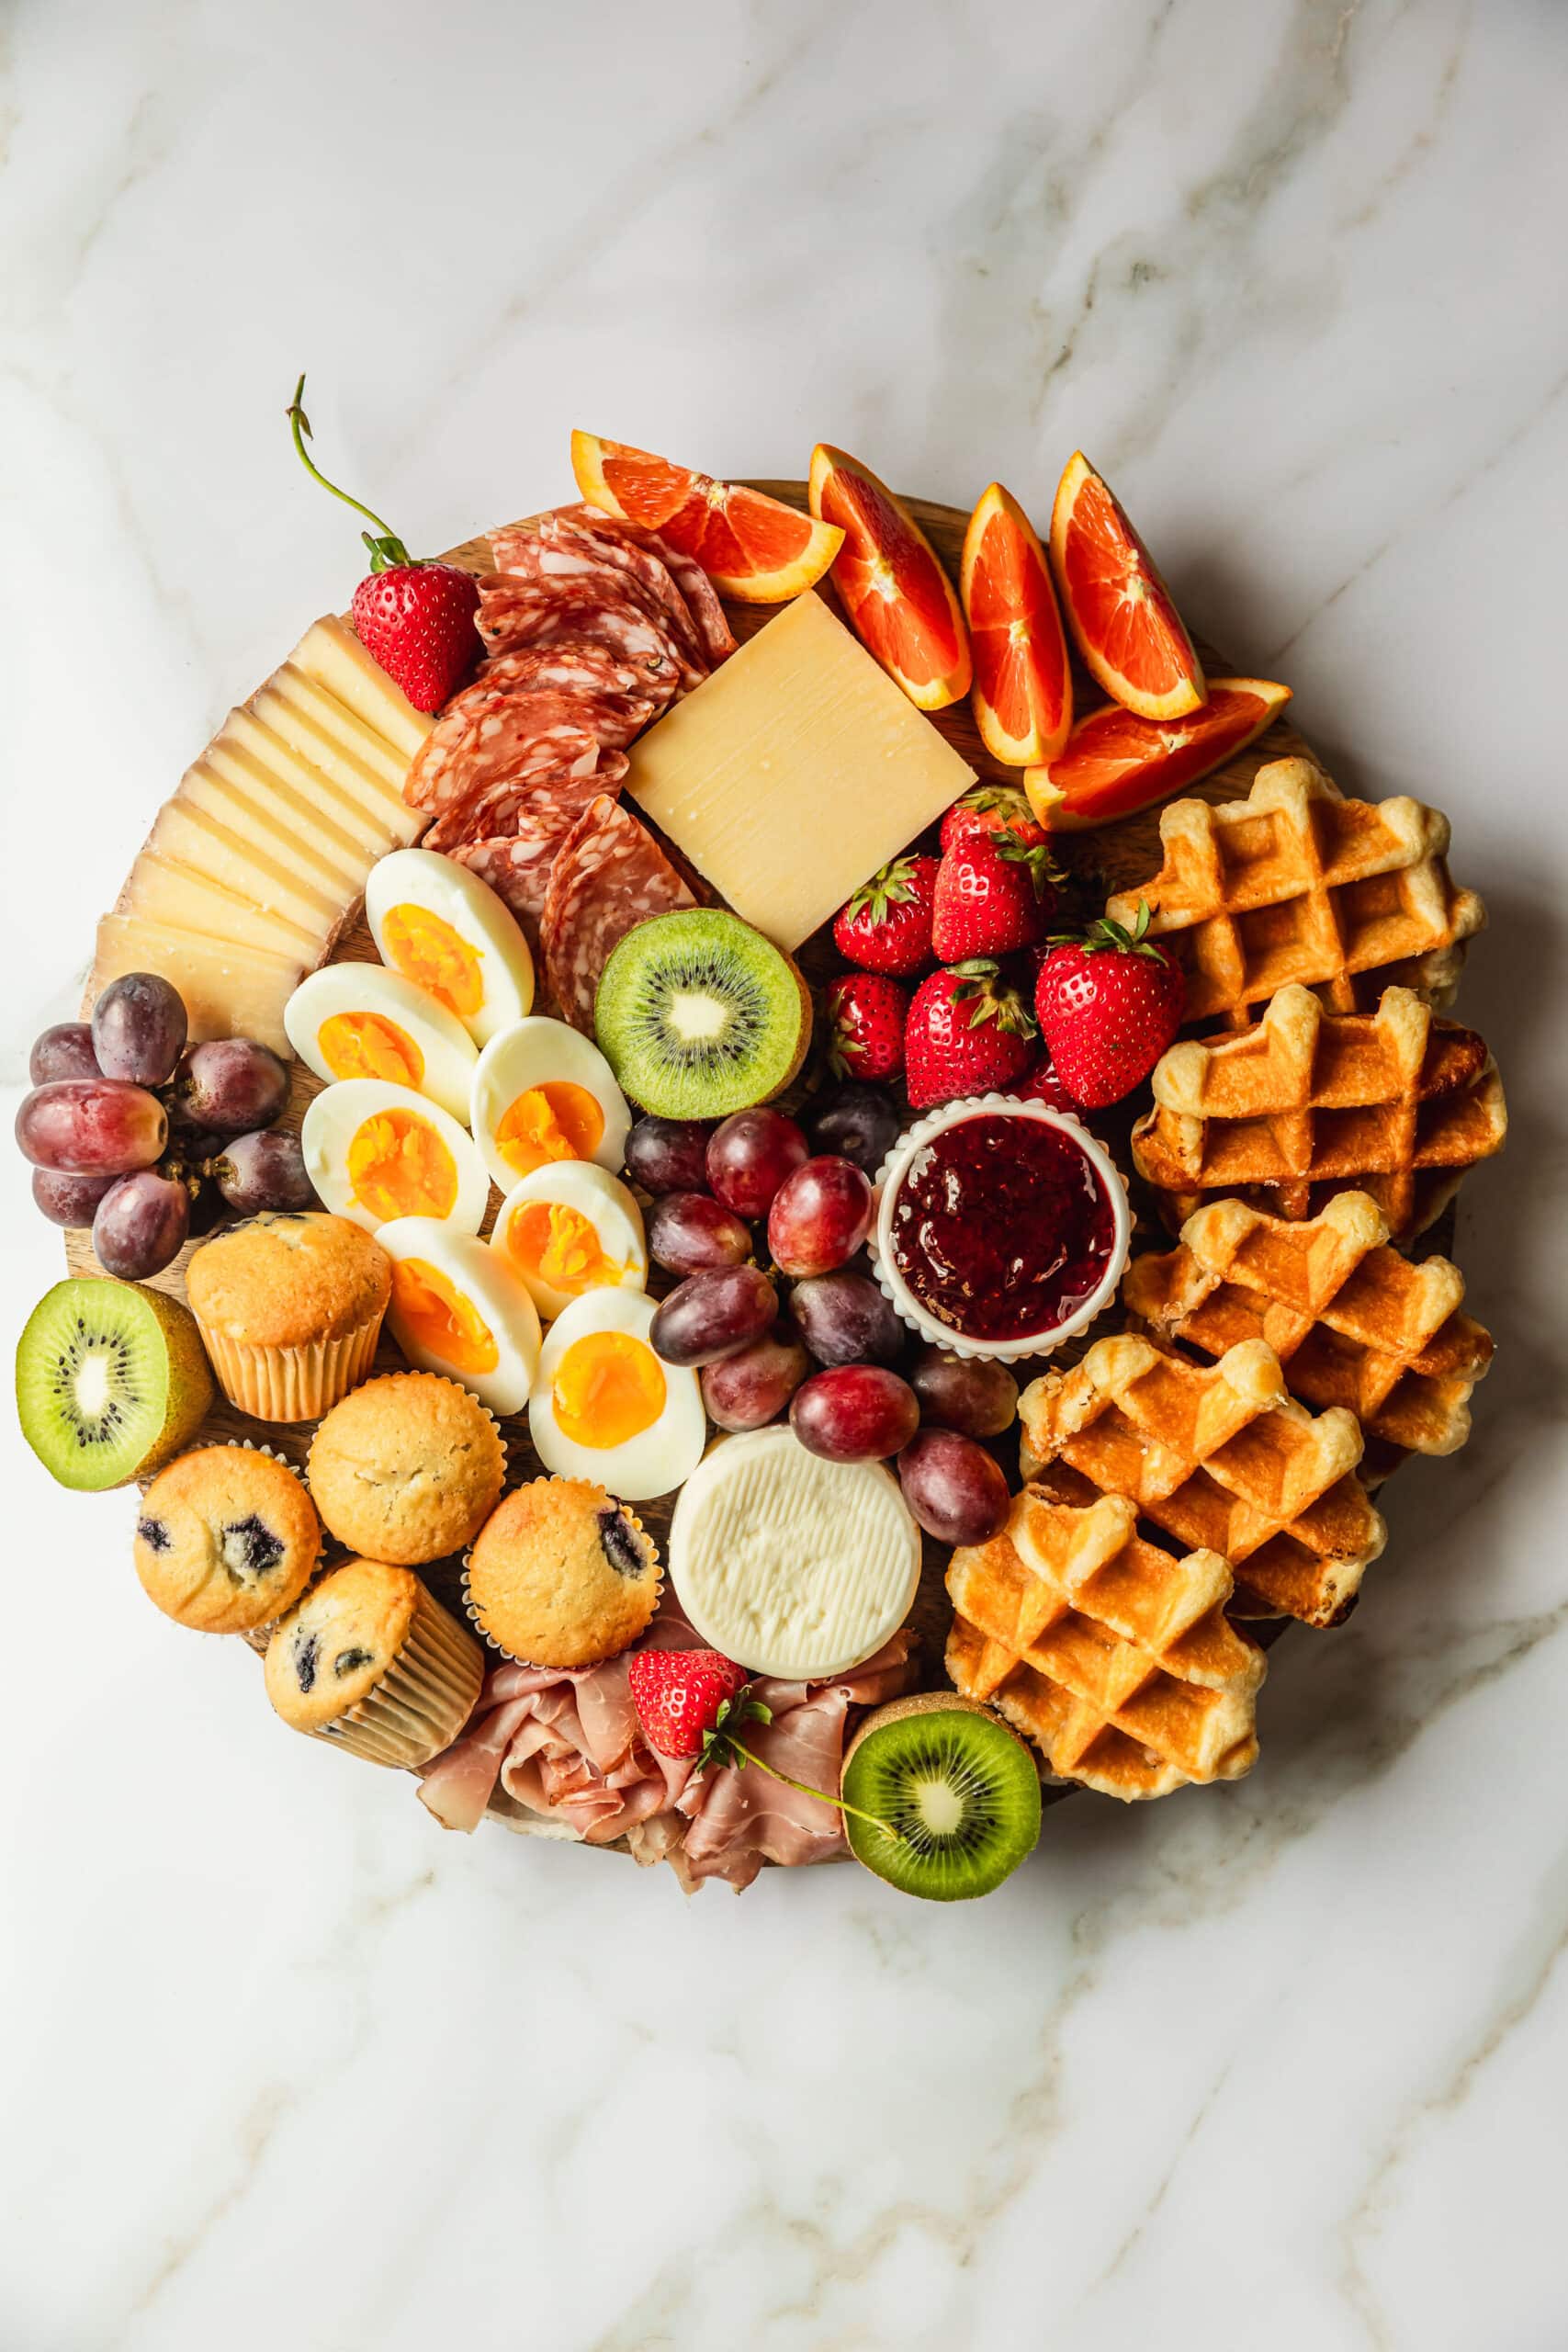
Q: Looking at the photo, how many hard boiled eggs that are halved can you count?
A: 7